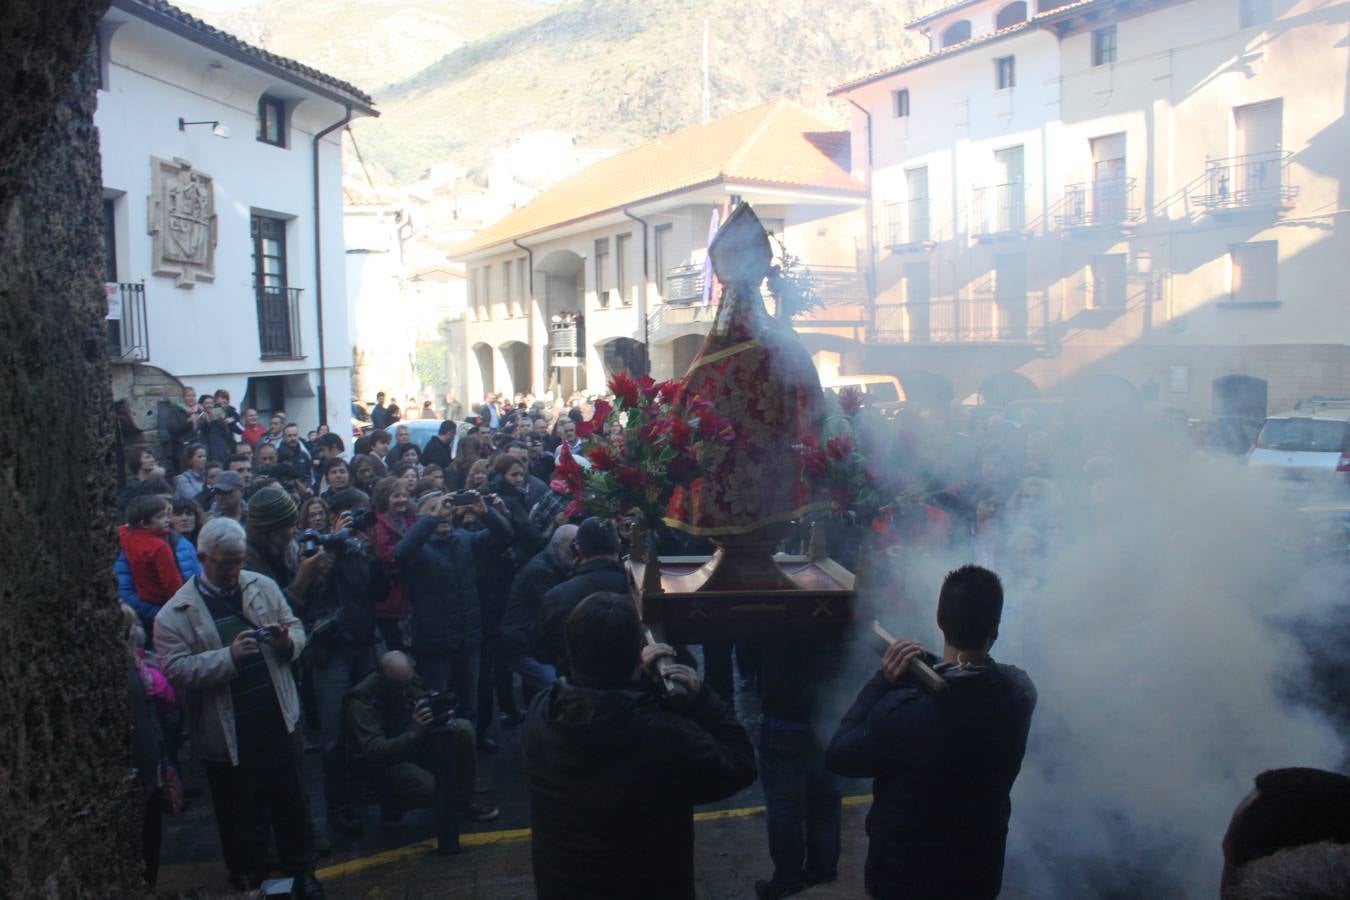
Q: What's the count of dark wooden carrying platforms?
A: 1